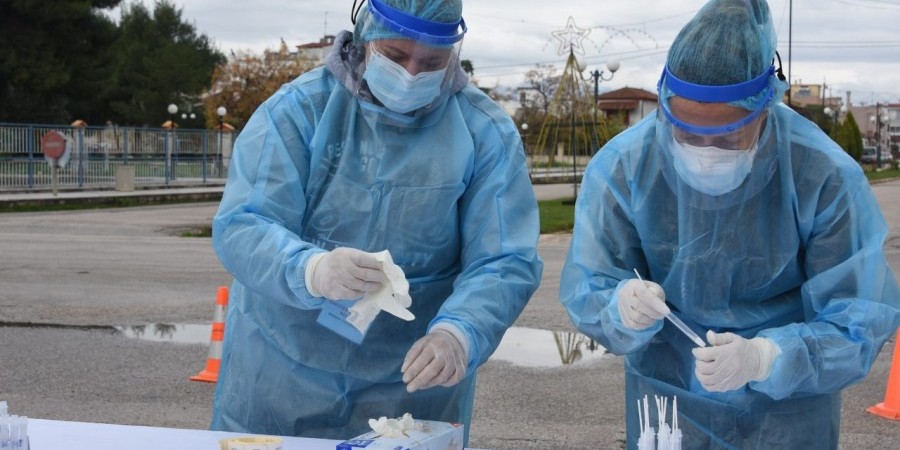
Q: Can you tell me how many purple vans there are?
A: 0